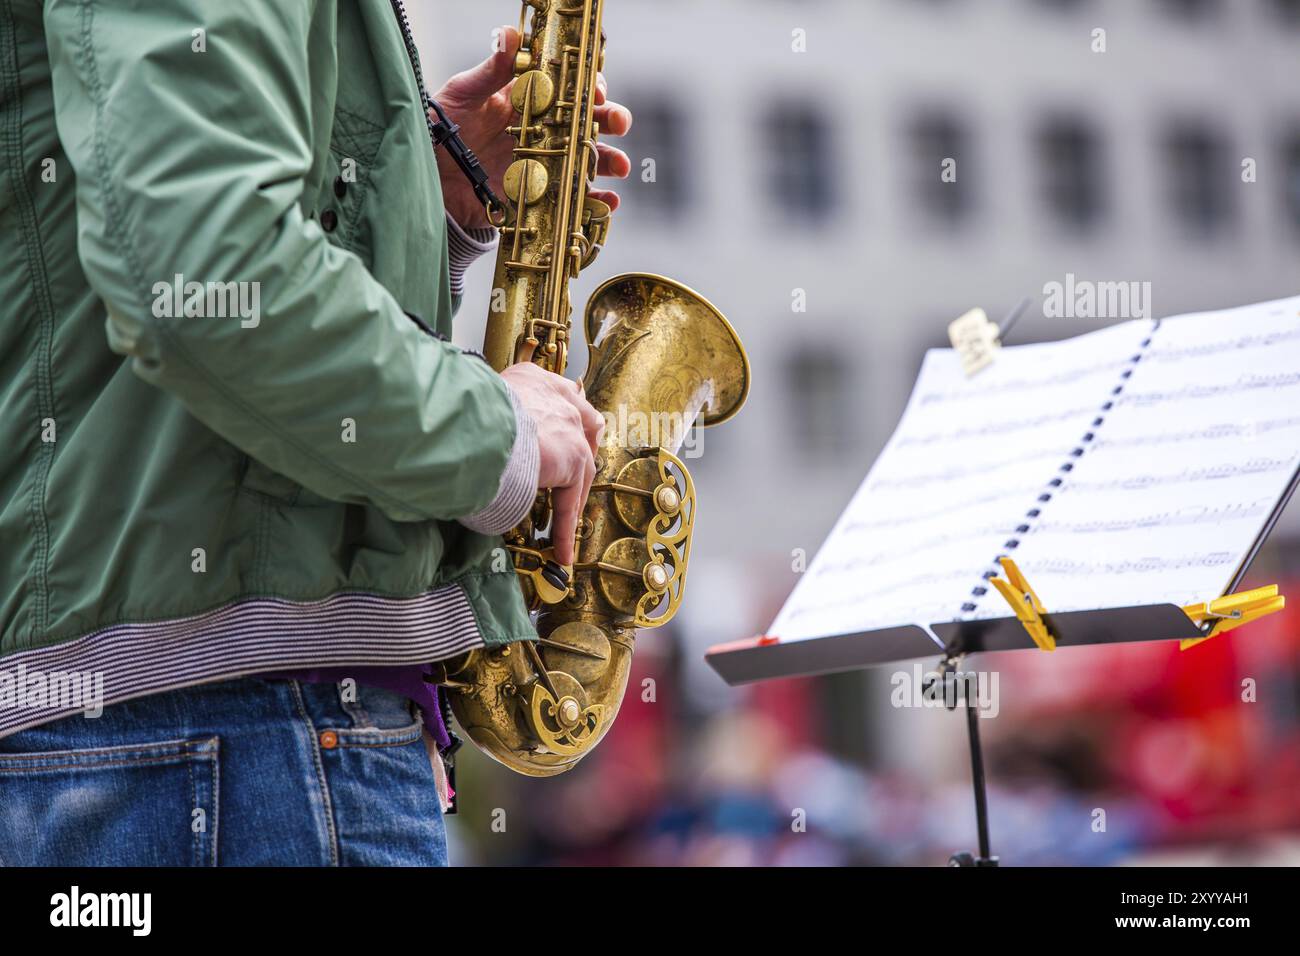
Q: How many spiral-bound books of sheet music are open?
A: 1